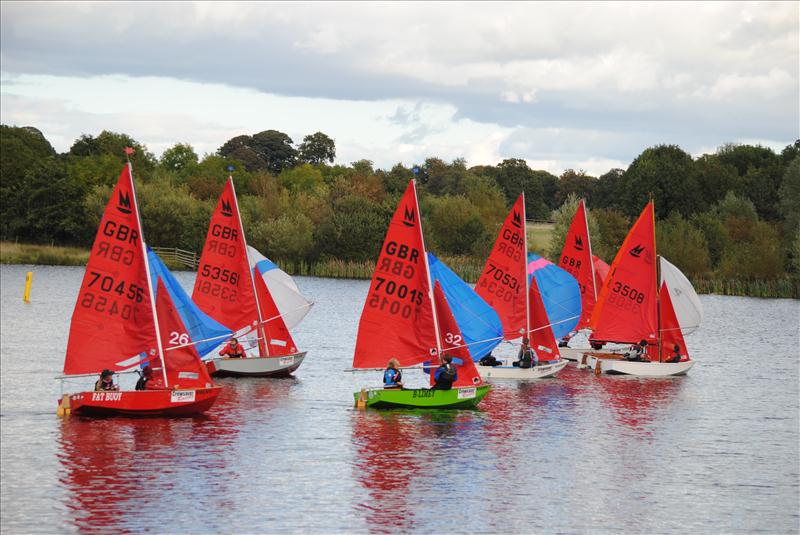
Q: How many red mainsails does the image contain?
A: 6